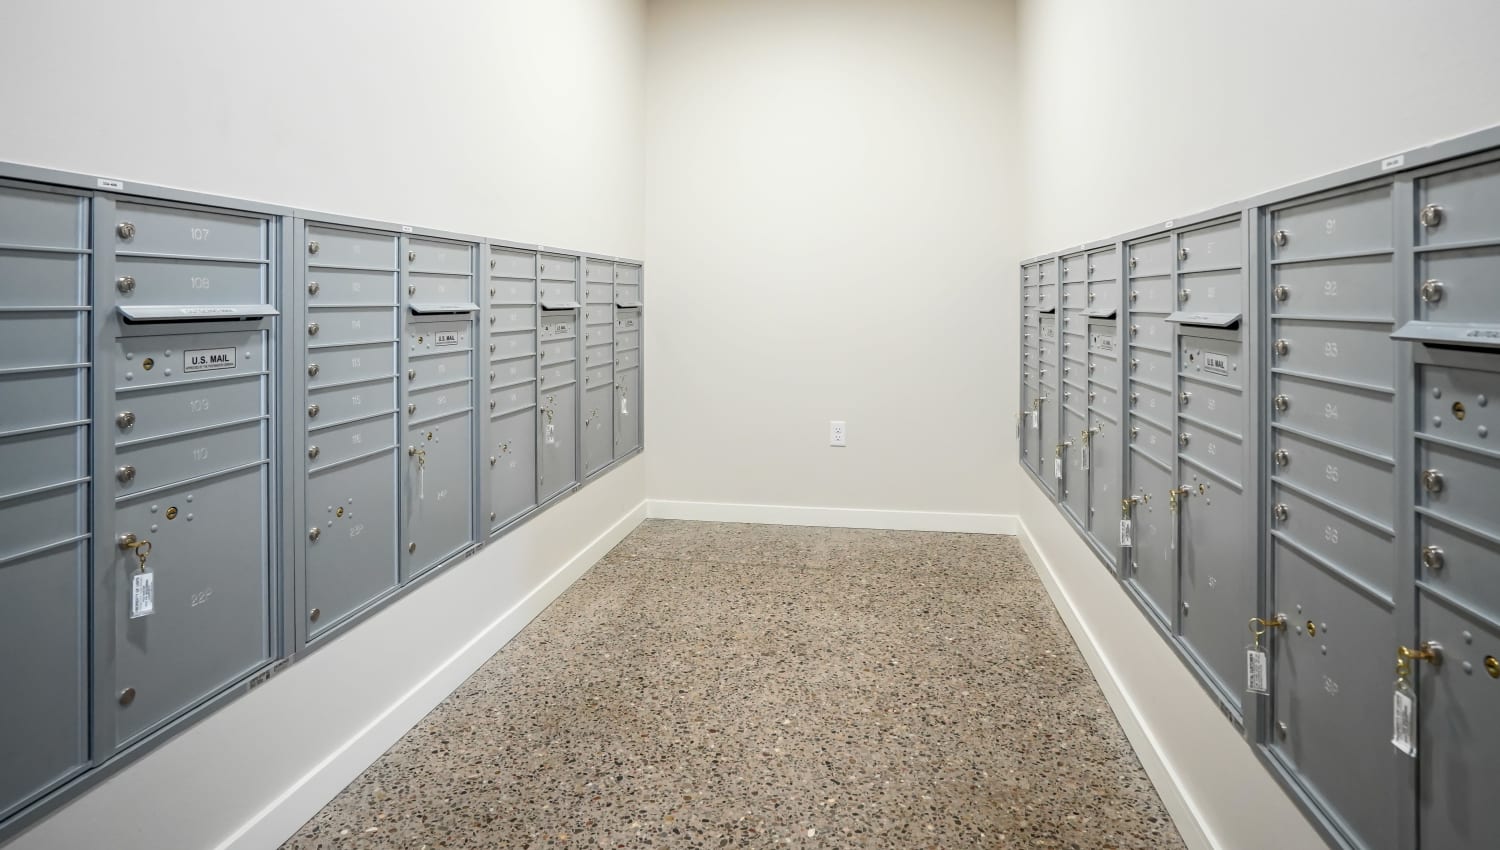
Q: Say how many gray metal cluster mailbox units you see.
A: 8